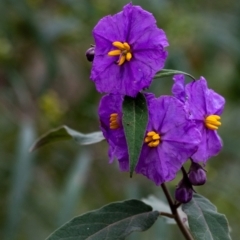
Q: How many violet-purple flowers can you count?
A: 4